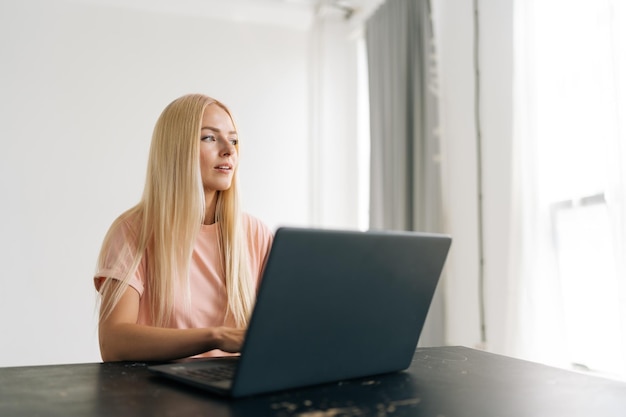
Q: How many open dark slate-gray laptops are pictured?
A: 1